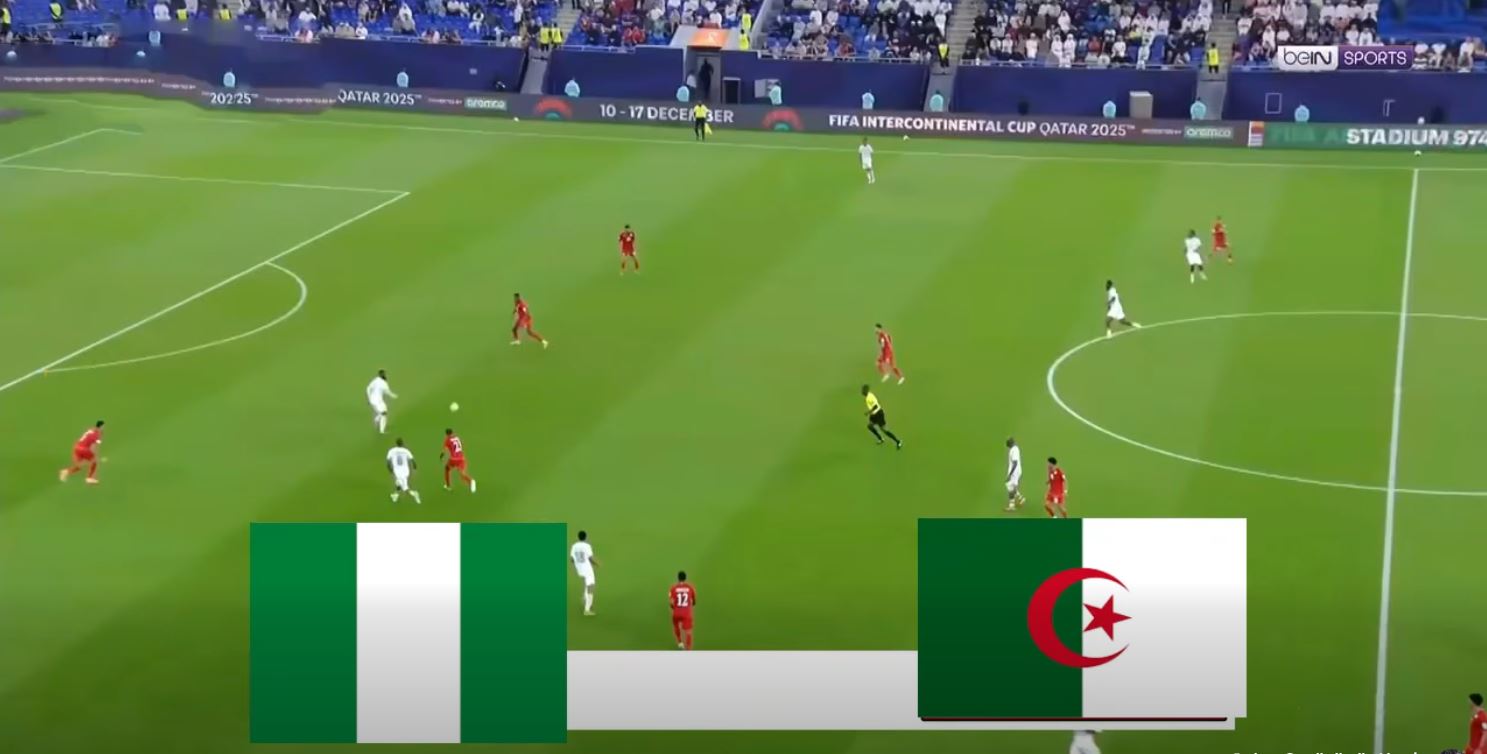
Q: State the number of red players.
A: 9